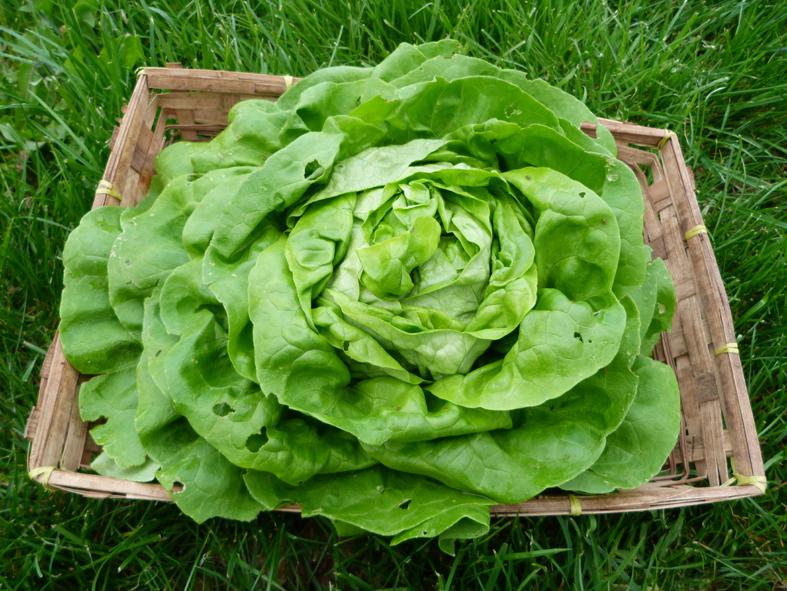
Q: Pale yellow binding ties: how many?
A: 9